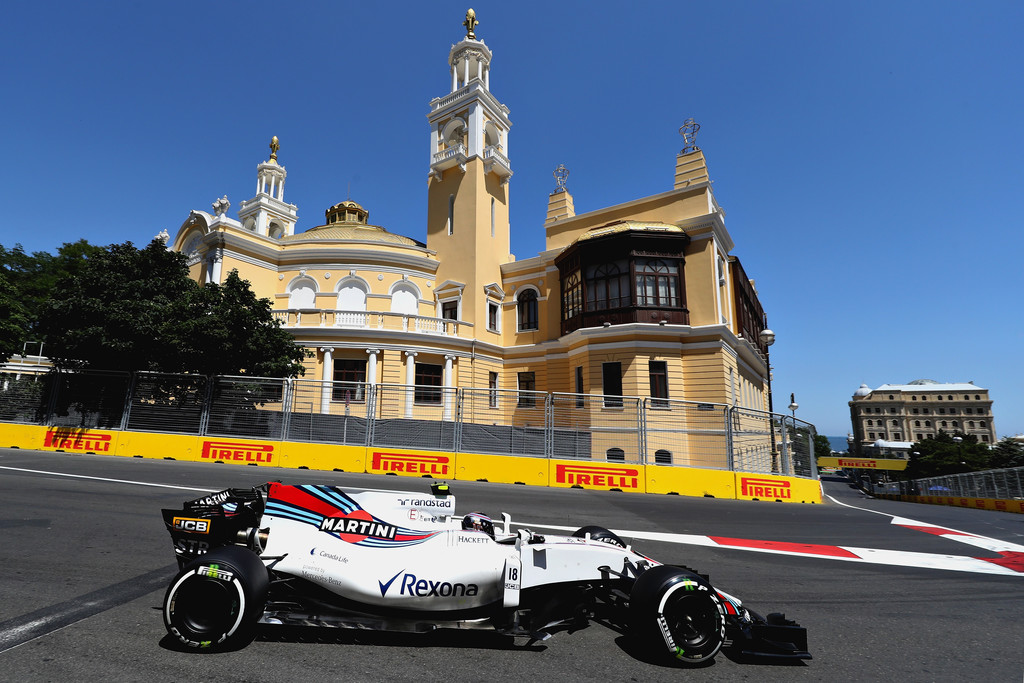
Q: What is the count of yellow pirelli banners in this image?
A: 6